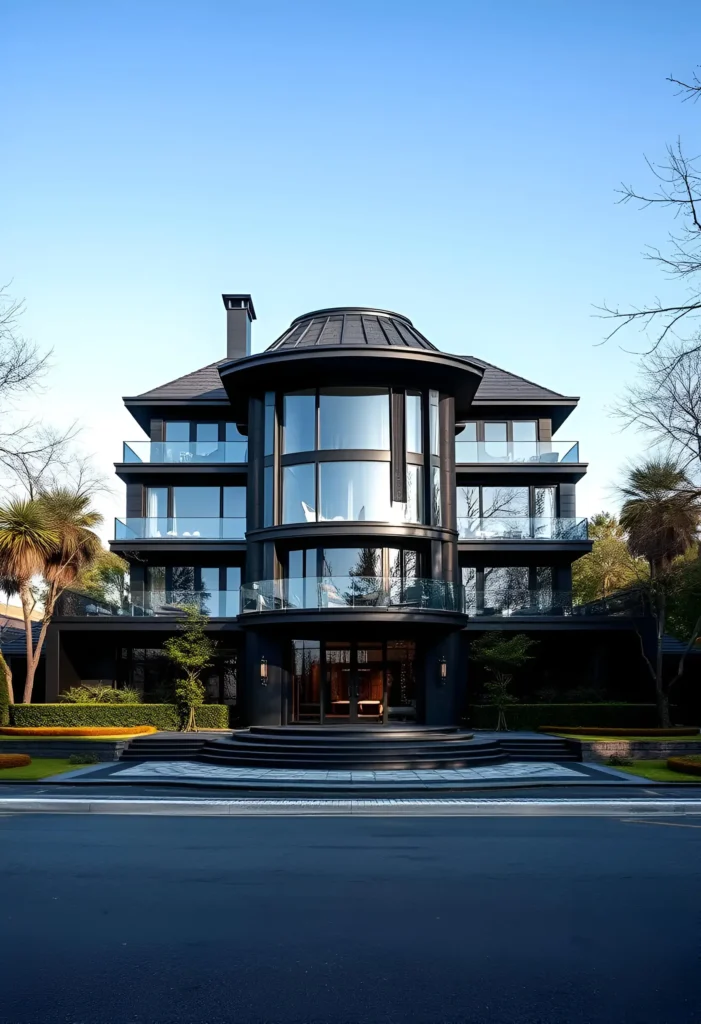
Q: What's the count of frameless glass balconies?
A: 7